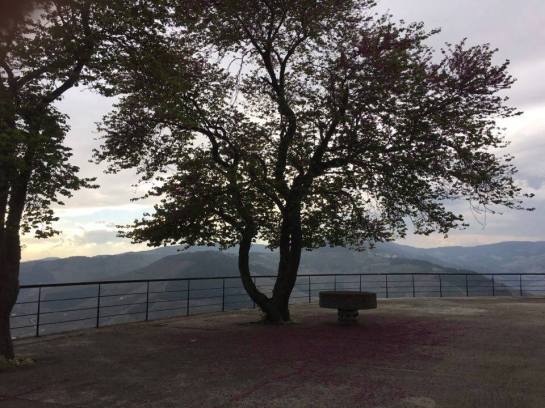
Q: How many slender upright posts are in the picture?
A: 15